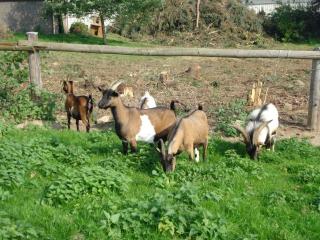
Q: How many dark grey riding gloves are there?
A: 0